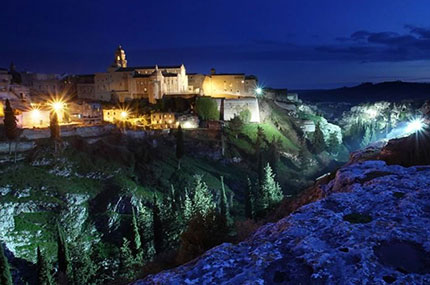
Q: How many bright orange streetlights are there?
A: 3